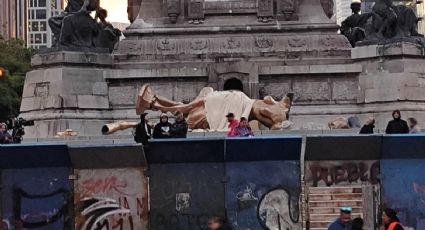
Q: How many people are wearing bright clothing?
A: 3